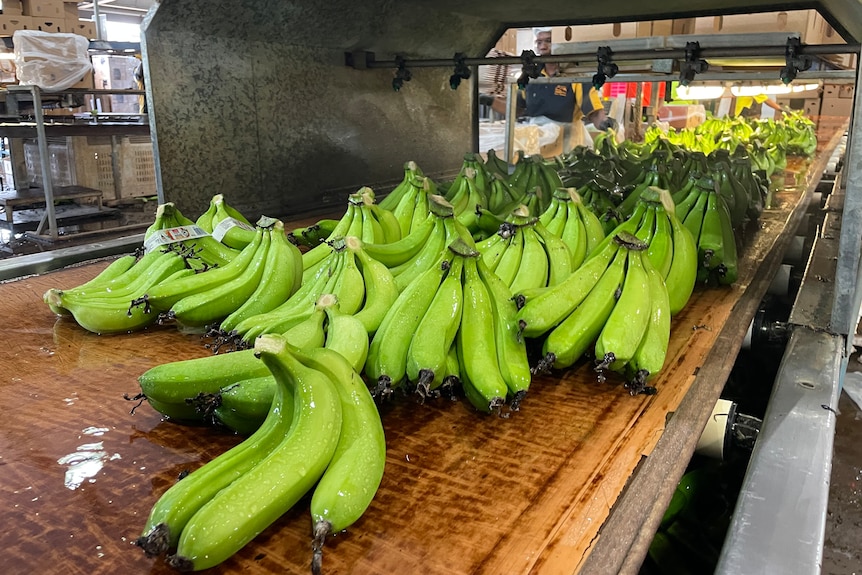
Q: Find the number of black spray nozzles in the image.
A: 6